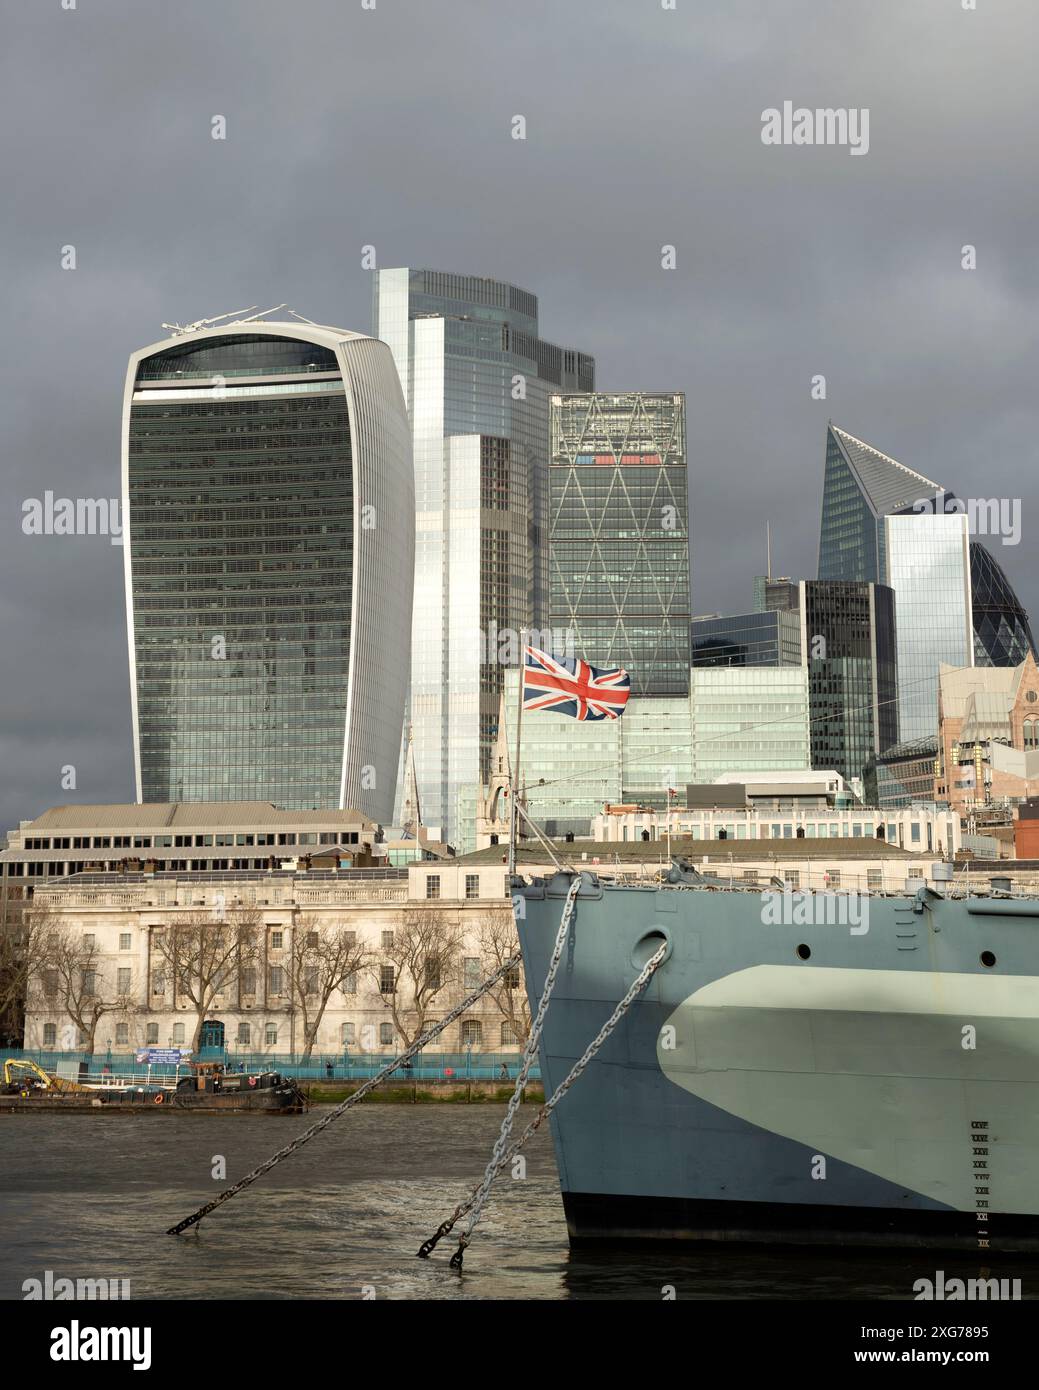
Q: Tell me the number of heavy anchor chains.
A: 3